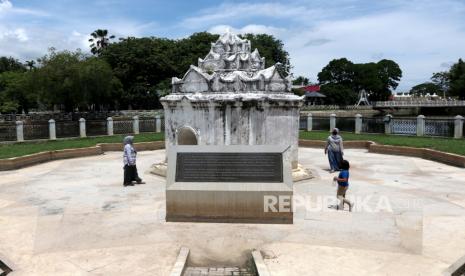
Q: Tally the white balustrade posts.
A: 12